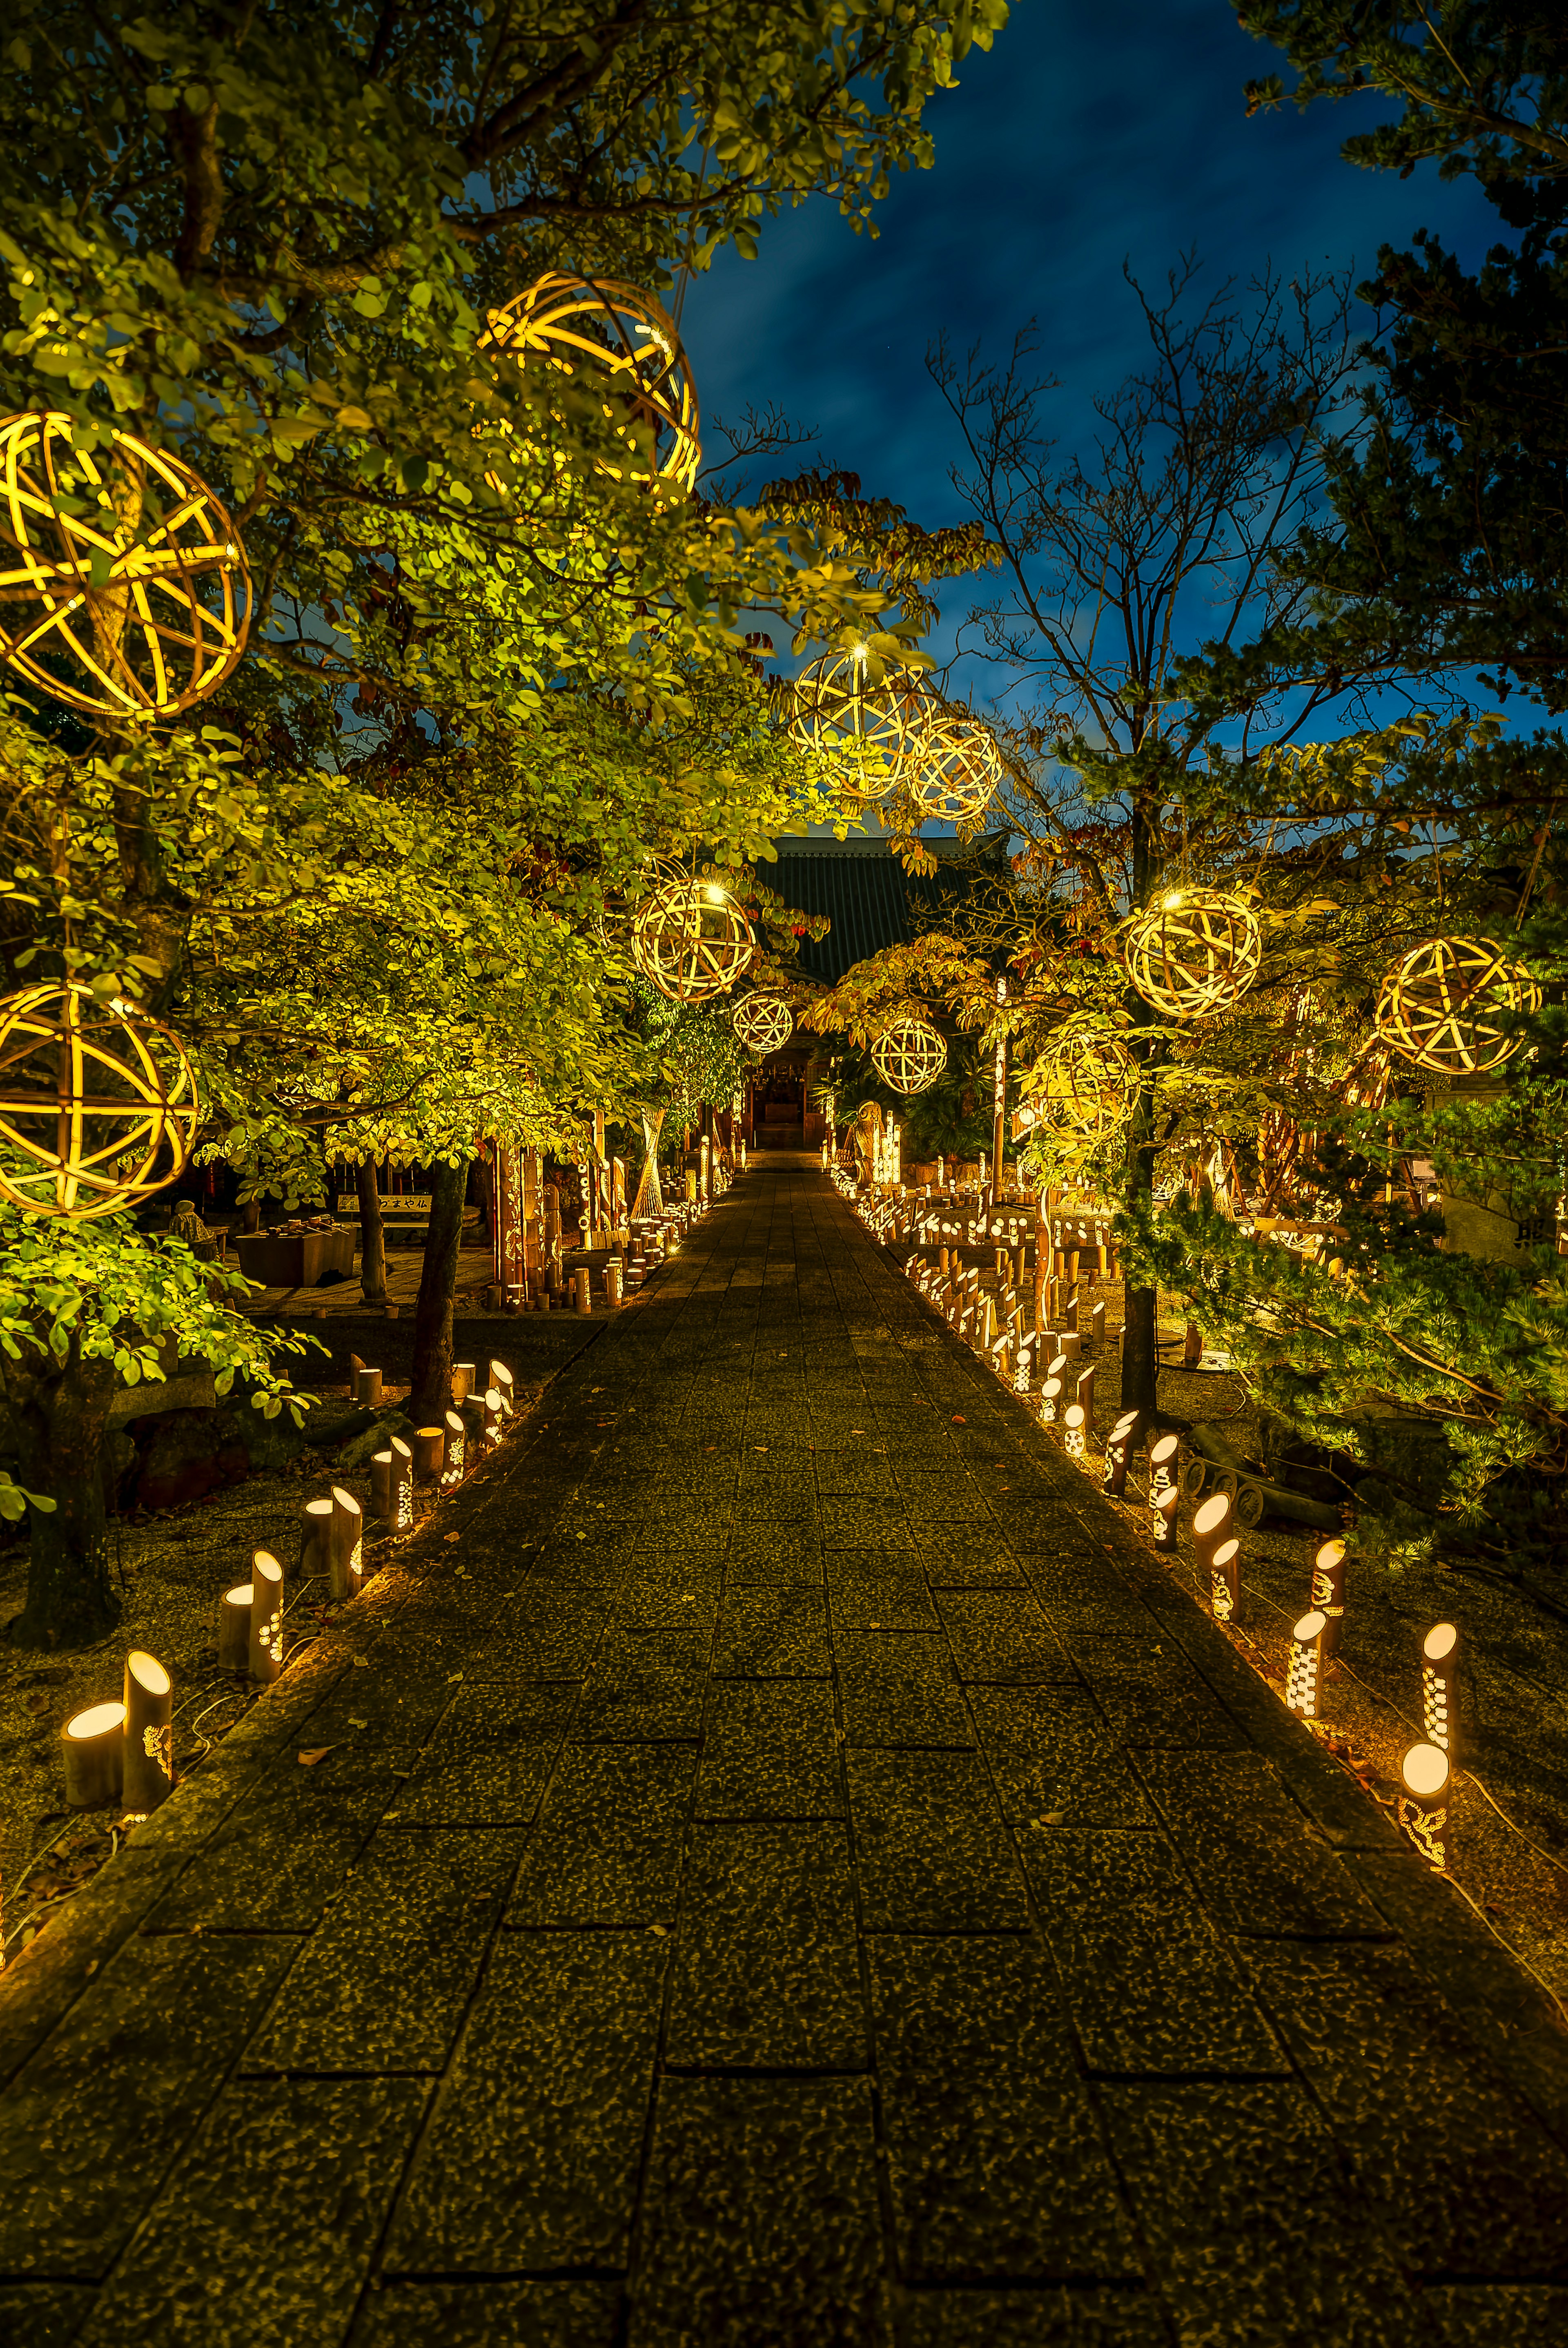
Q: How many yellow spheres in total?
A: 11